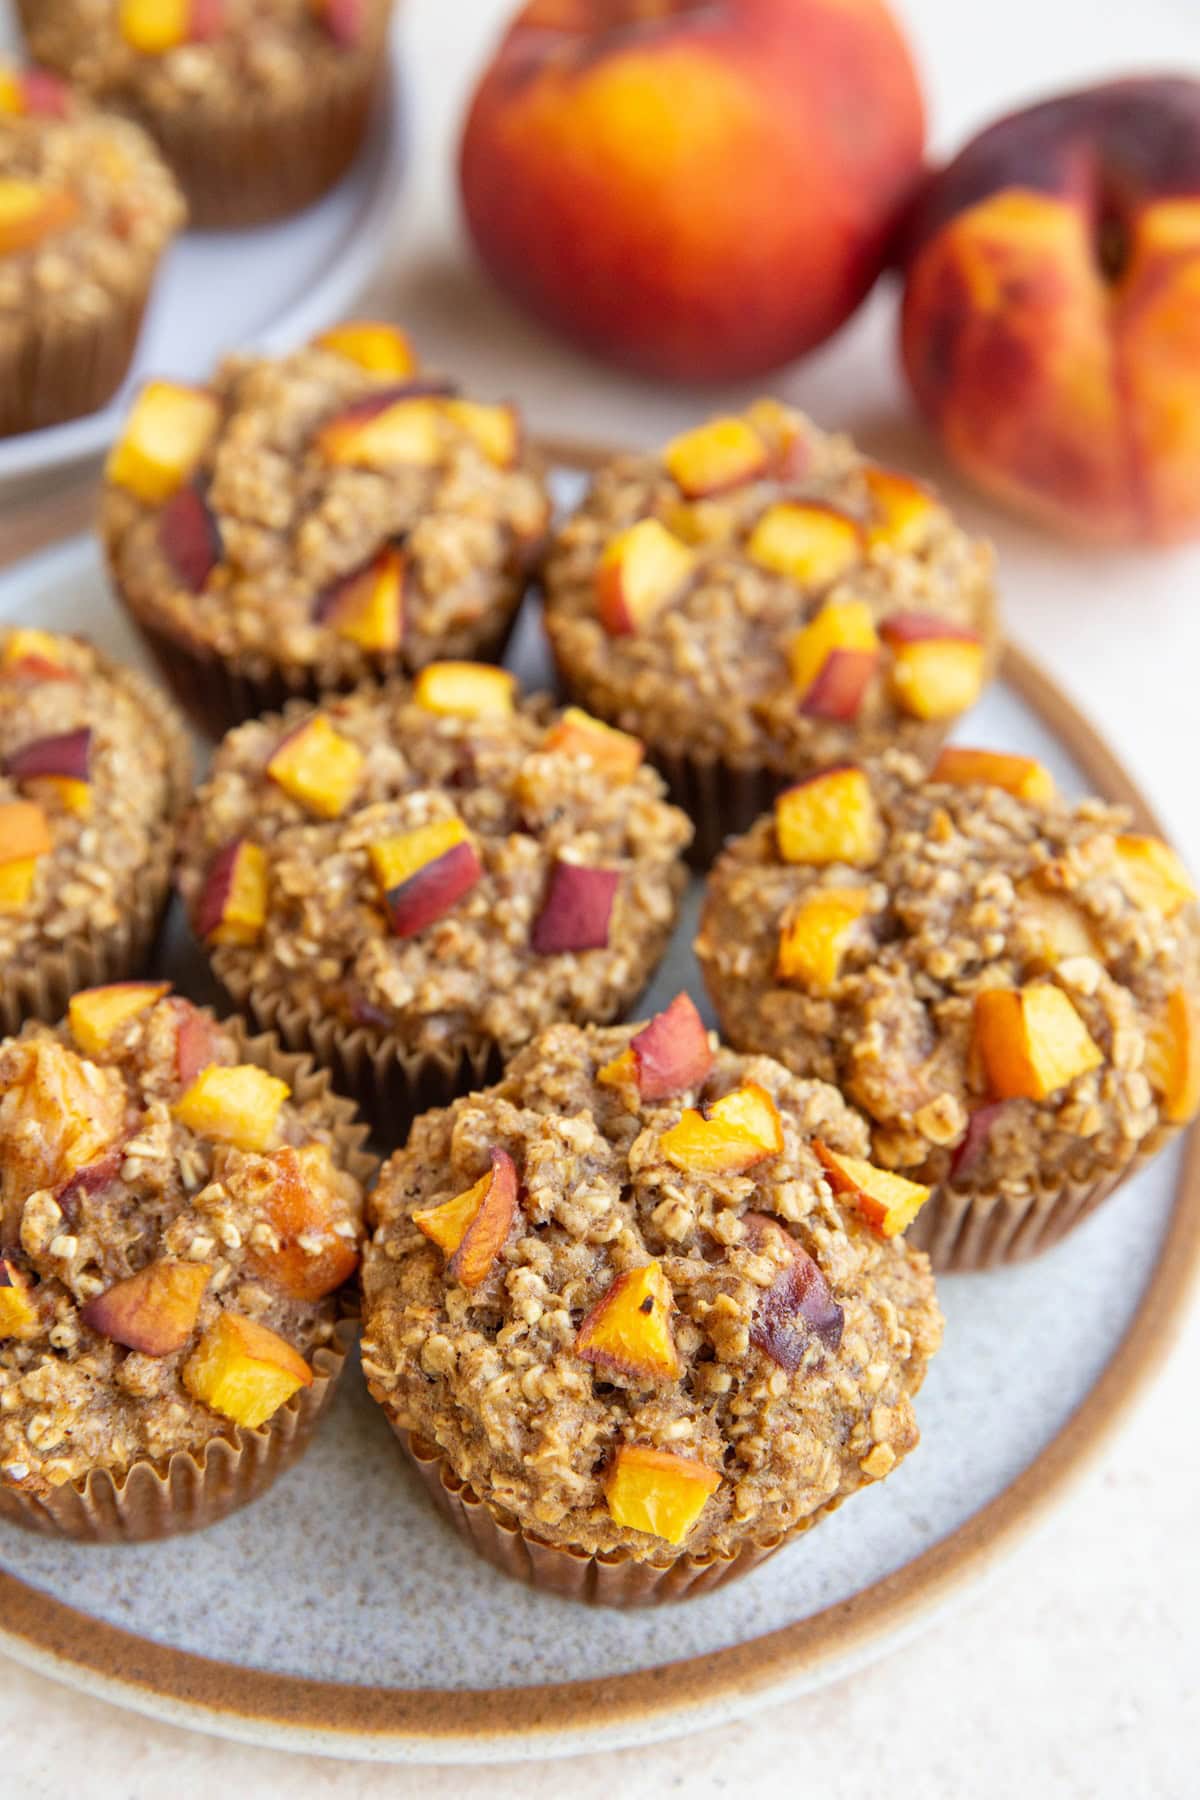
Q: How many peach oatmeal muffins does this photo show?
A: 9